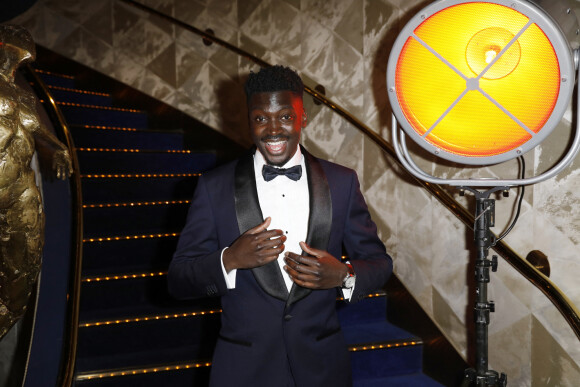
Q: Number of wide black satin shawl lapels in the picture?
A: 2